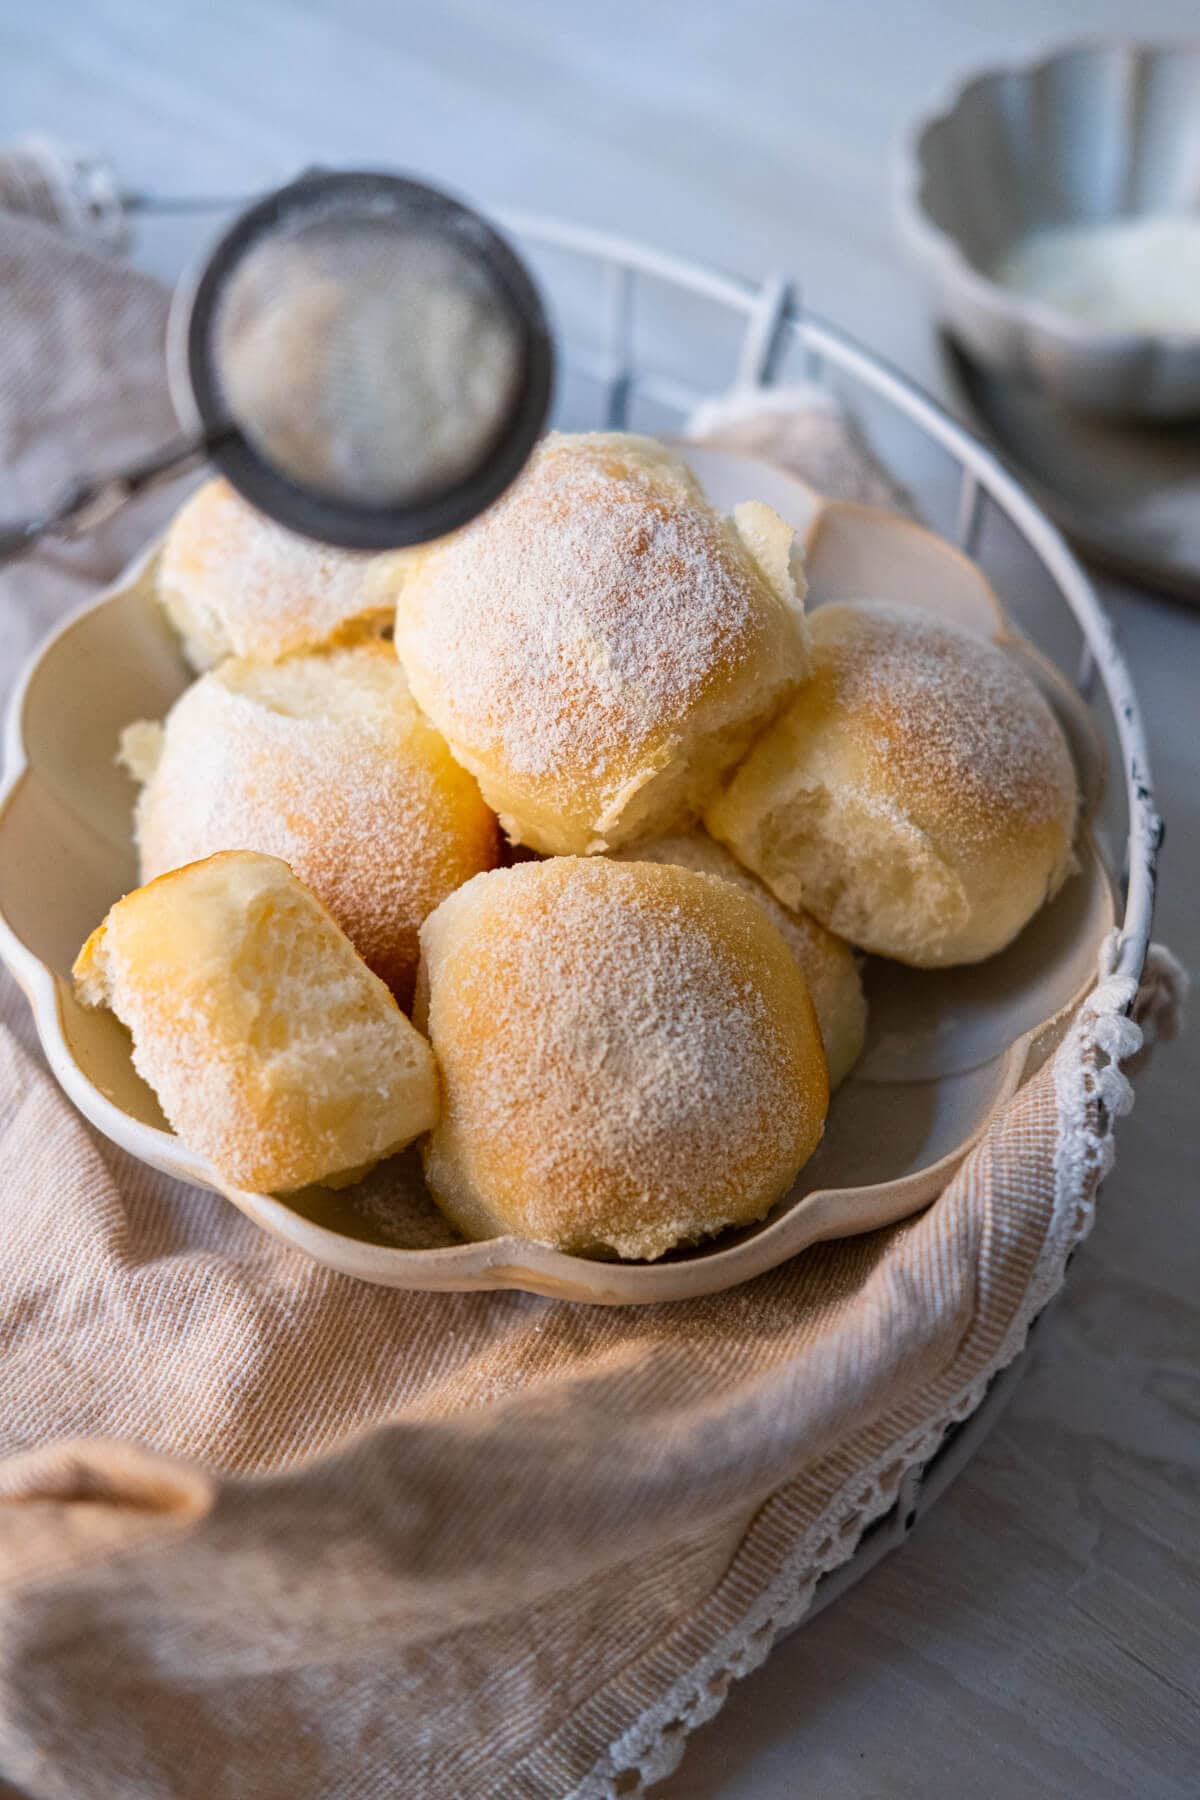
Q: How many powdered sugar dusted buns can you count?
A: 7